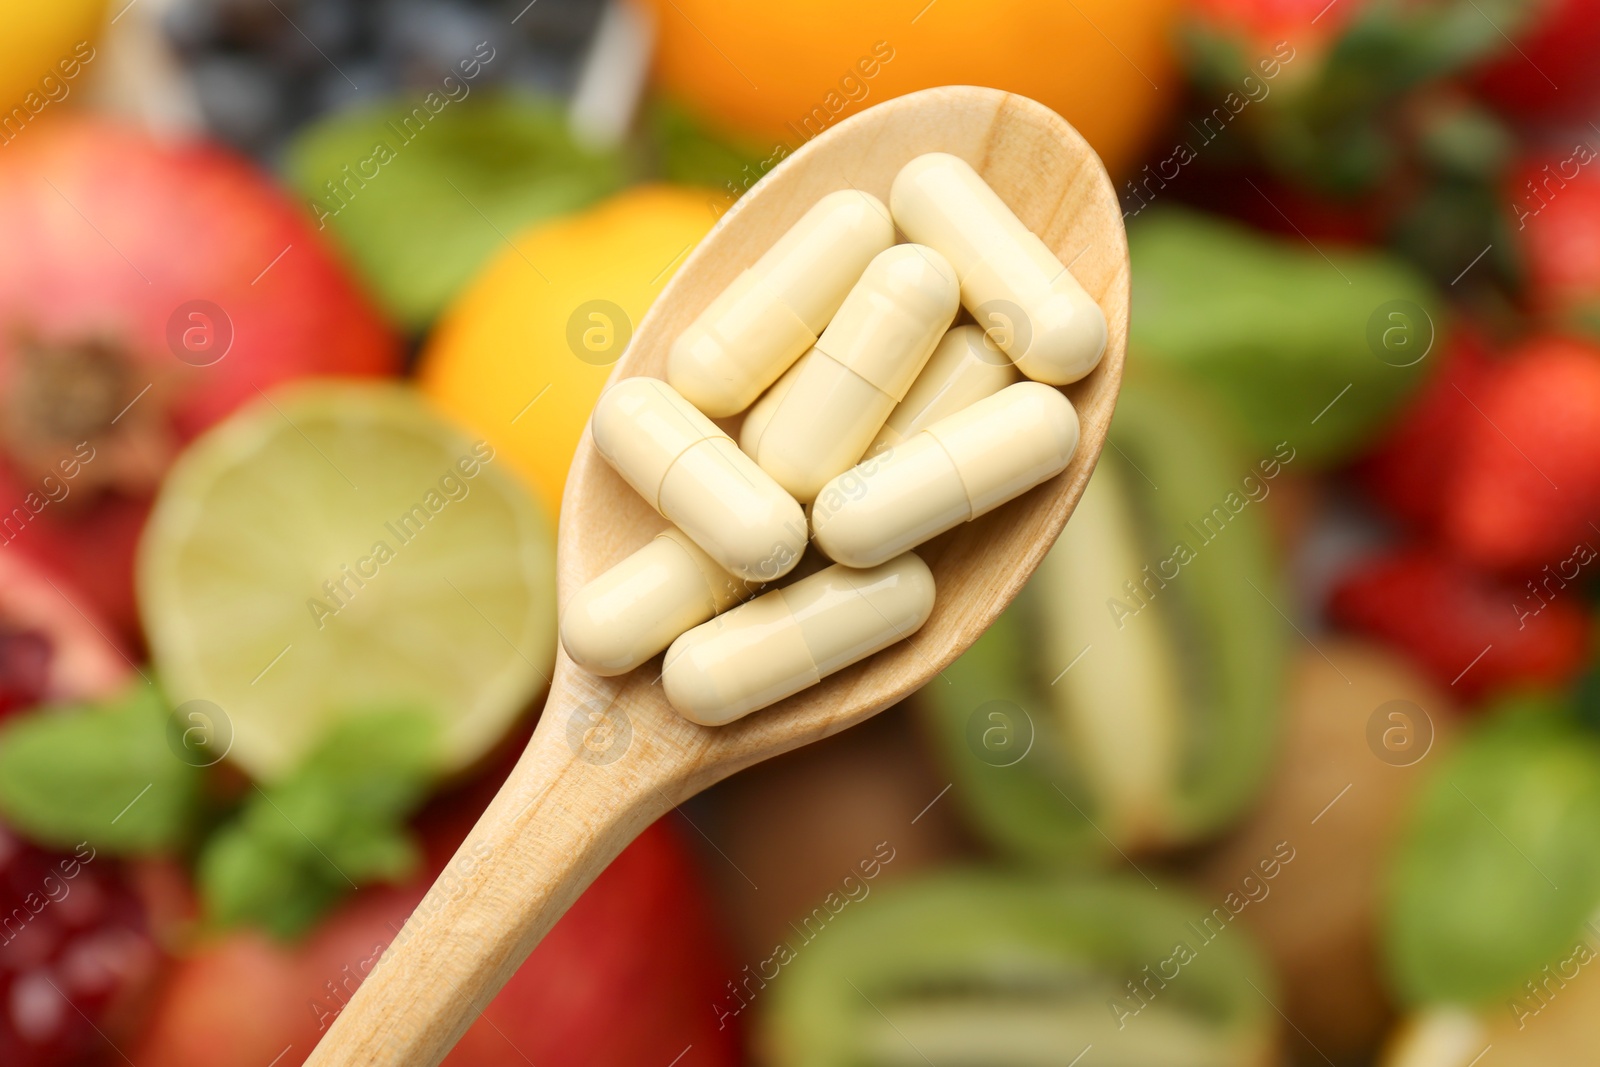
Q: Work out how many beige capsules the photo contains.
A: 9